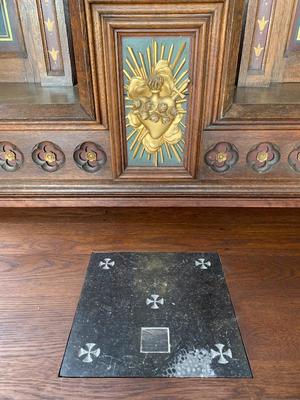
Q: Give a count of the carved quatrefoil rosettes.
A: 6